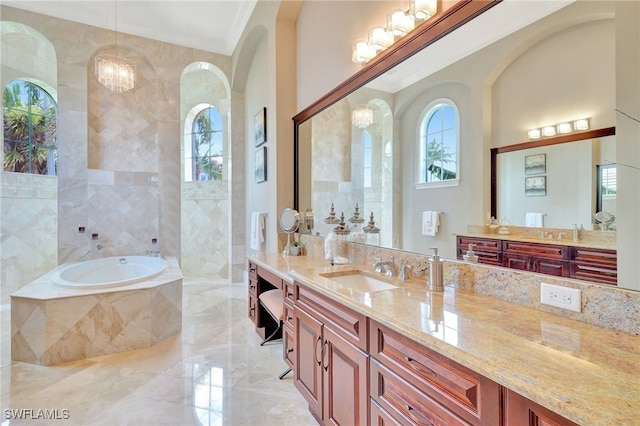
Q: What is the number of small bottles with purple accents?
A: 3